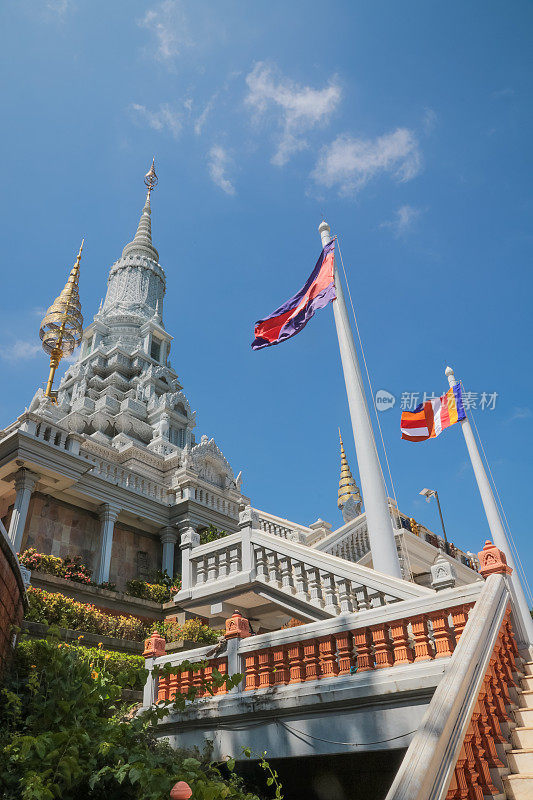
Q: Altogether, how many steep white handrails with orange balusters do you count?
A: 1